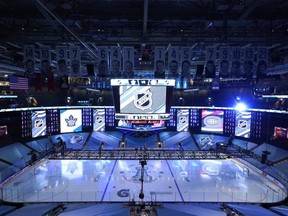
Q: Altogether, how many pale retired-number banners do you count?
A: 15